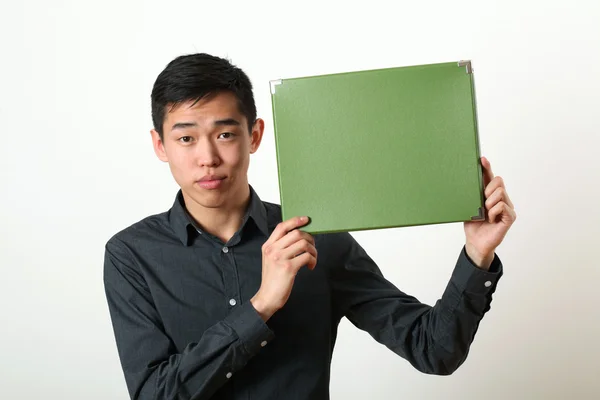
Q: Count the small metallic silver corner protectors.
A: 3